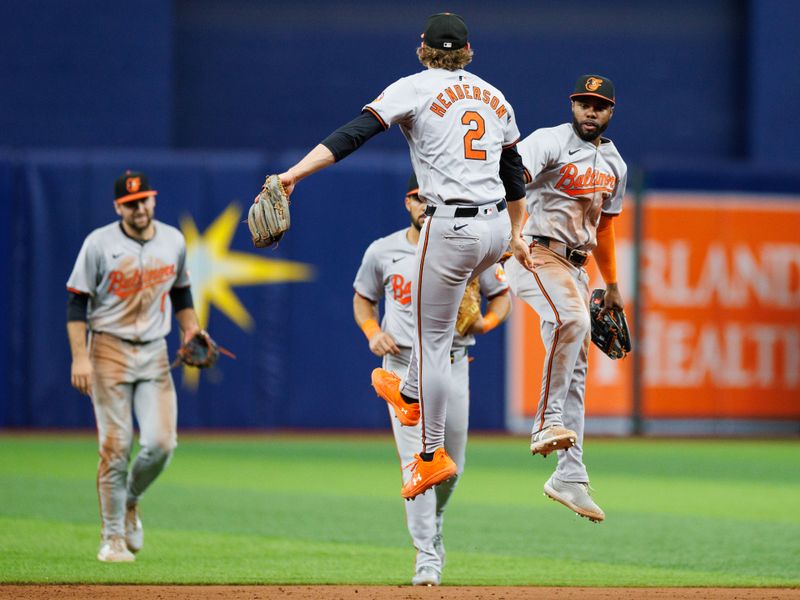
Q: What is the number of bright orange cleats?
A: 2